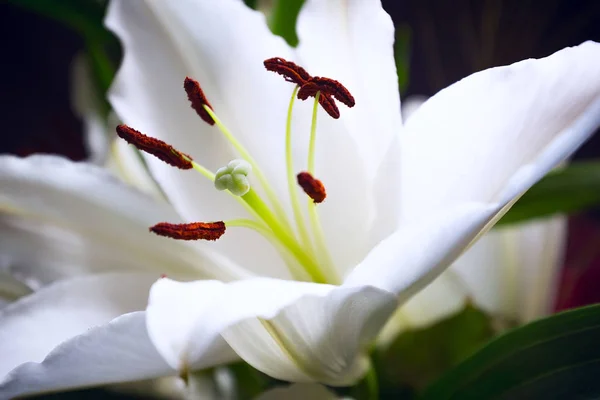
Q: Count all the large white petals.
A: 6